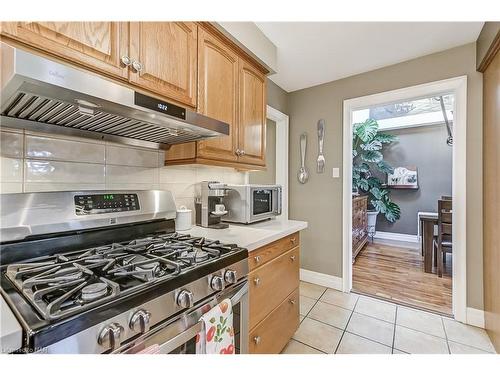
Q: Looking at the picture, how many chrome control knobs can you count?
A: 5